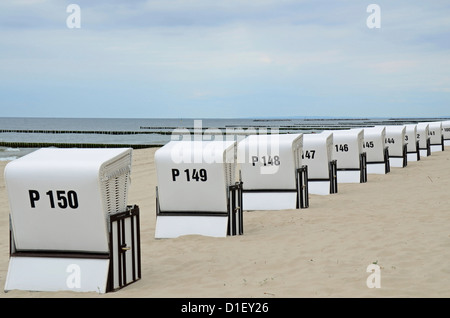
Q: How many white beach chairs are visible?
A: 11